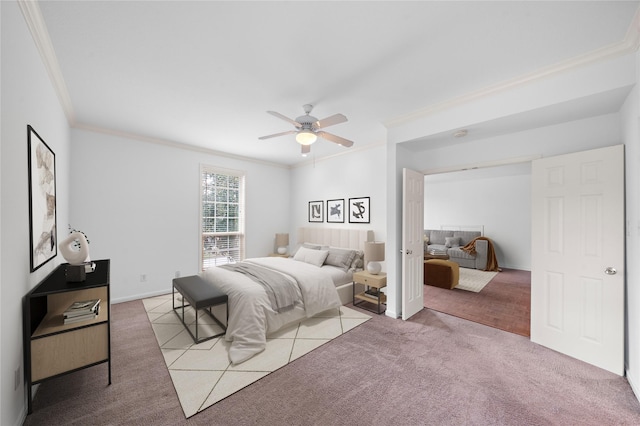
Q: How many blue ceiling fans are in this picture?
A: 0